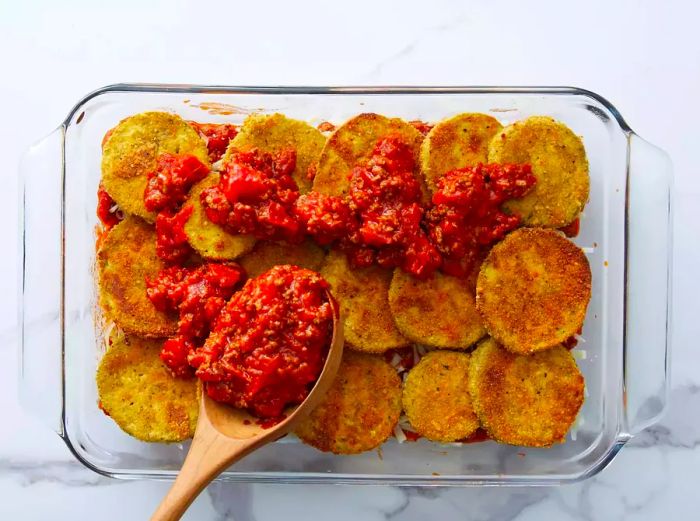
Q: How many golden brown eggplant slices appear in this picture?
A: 15